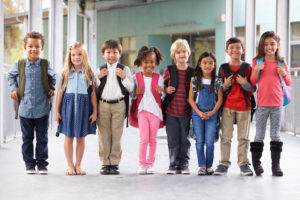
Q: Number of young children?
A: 8